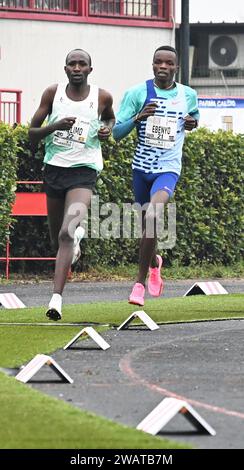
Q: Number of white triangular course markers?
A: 6